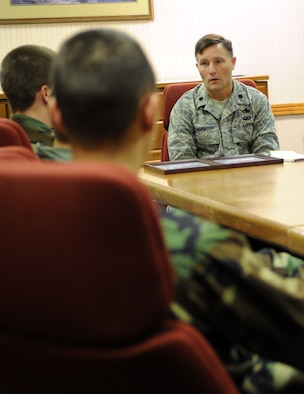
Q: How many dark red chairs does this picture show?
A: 4